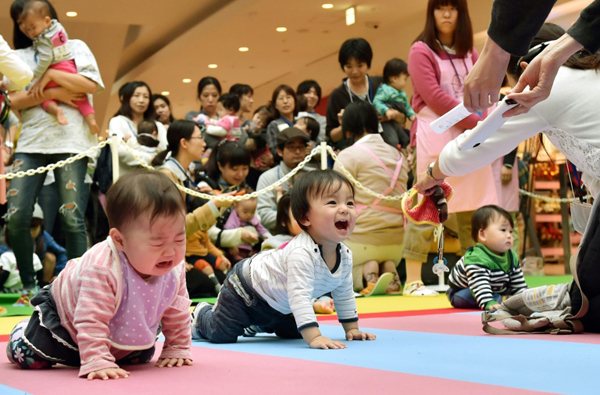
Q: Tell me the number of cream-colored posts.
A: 2